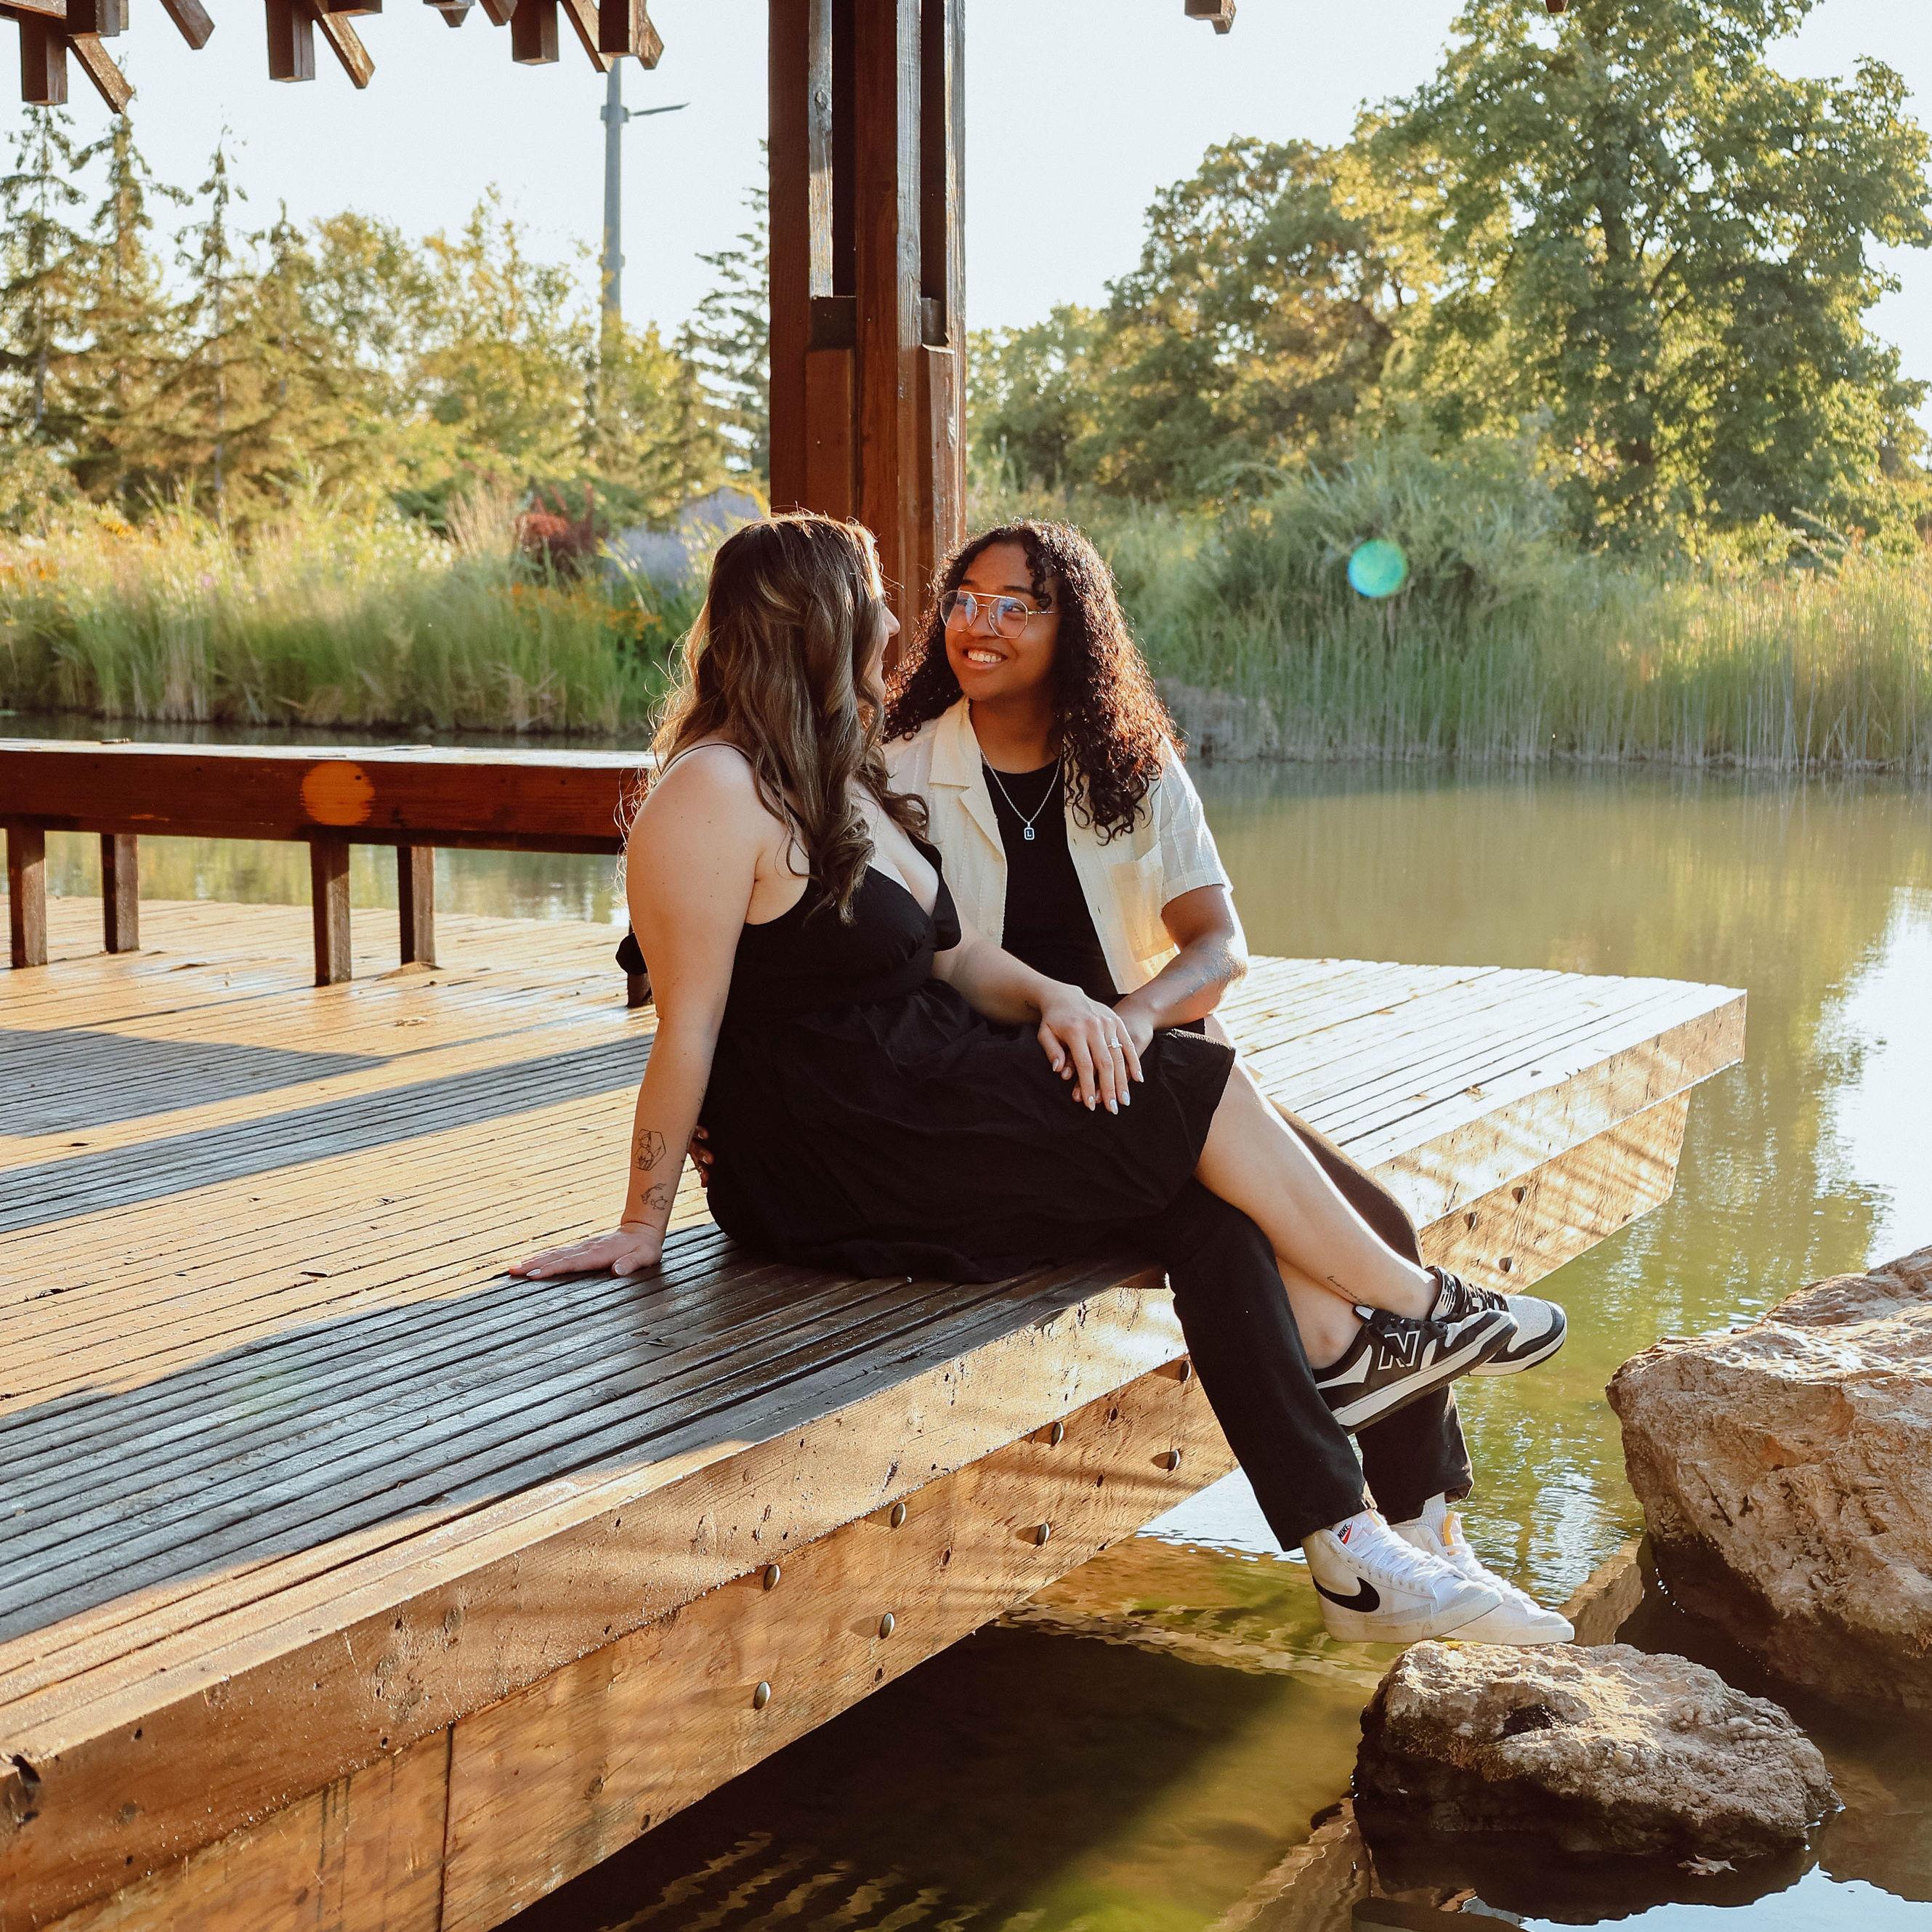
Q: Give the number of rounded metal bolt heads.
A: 11